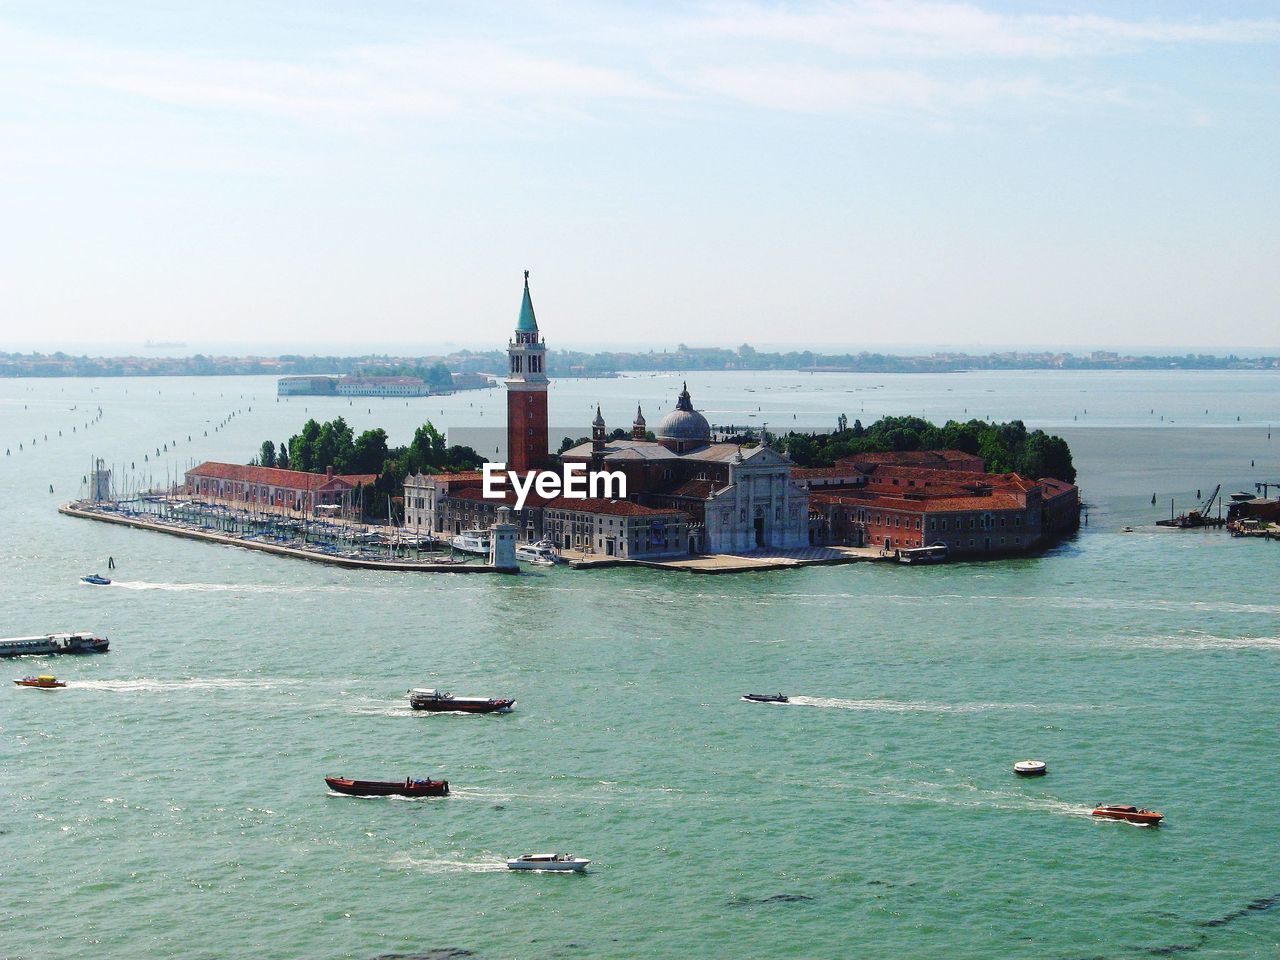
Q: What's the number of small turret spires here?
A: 2